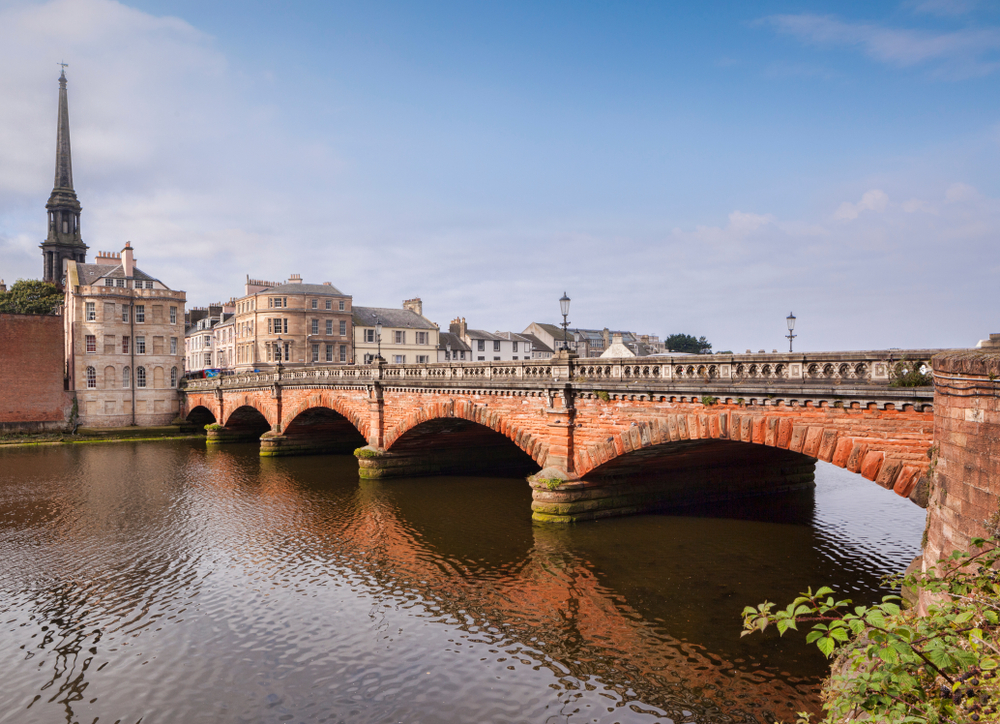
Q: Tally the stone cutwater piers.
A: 4